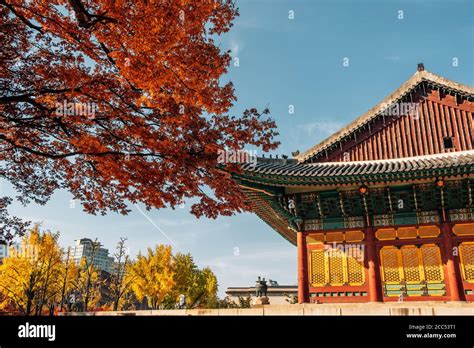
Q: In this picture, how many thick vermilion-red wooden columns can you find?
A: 3